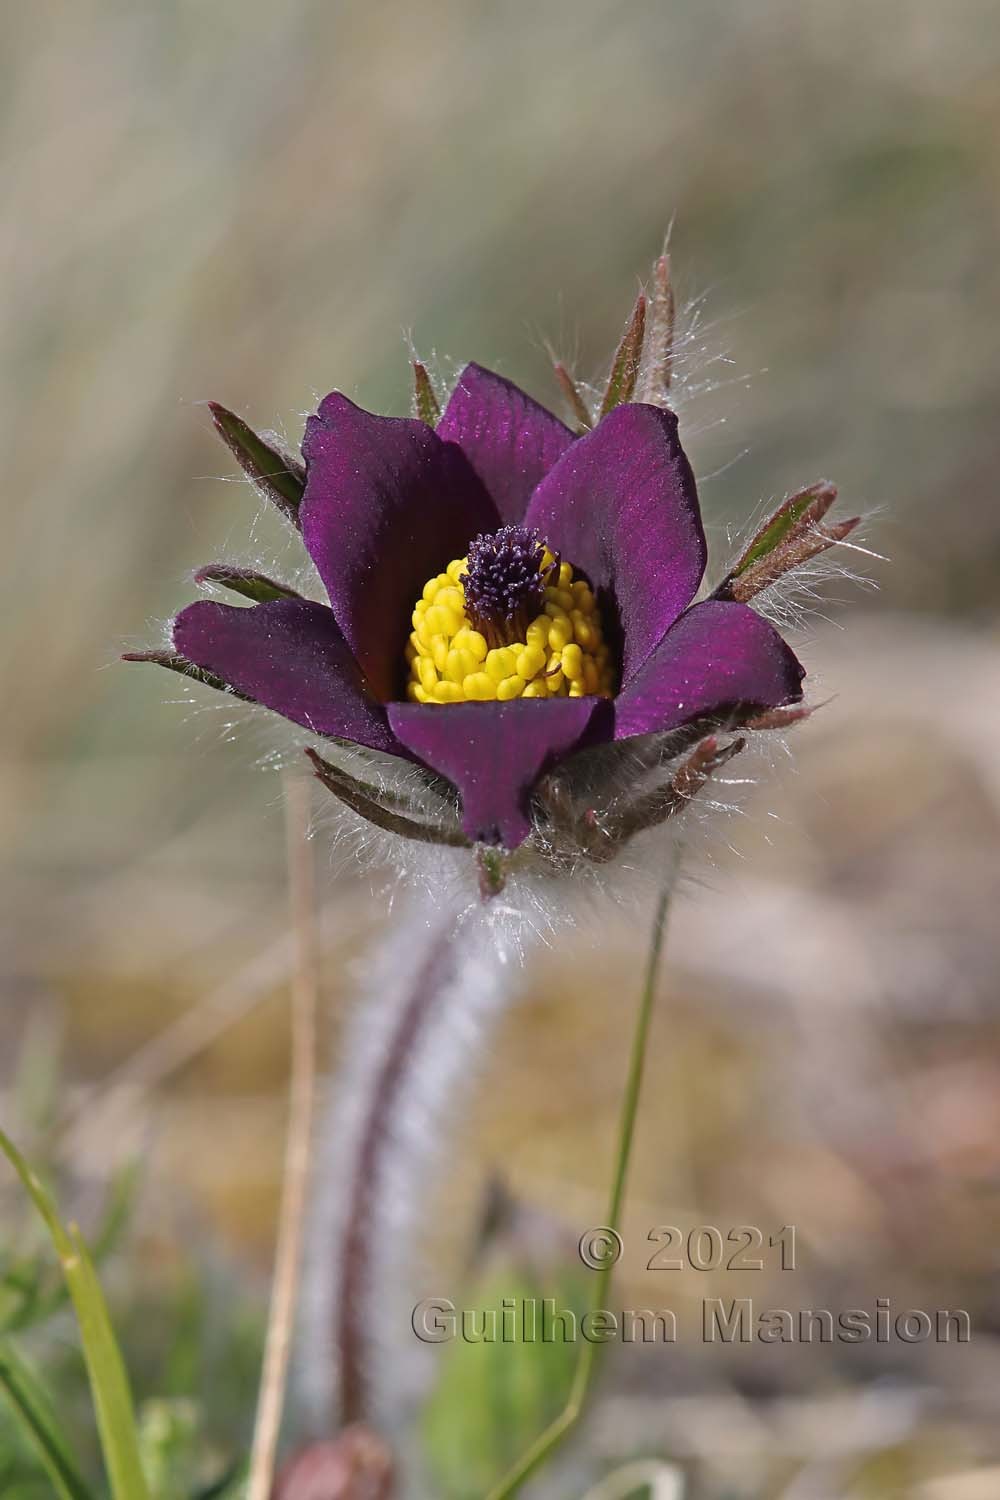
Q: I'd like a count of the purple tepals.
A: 6